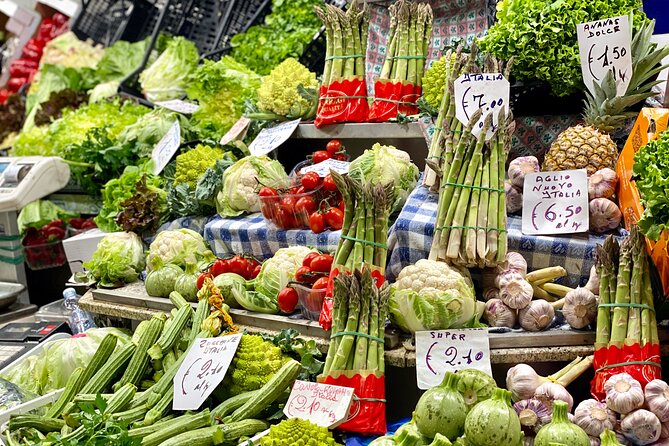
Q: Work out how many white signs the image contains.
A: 11